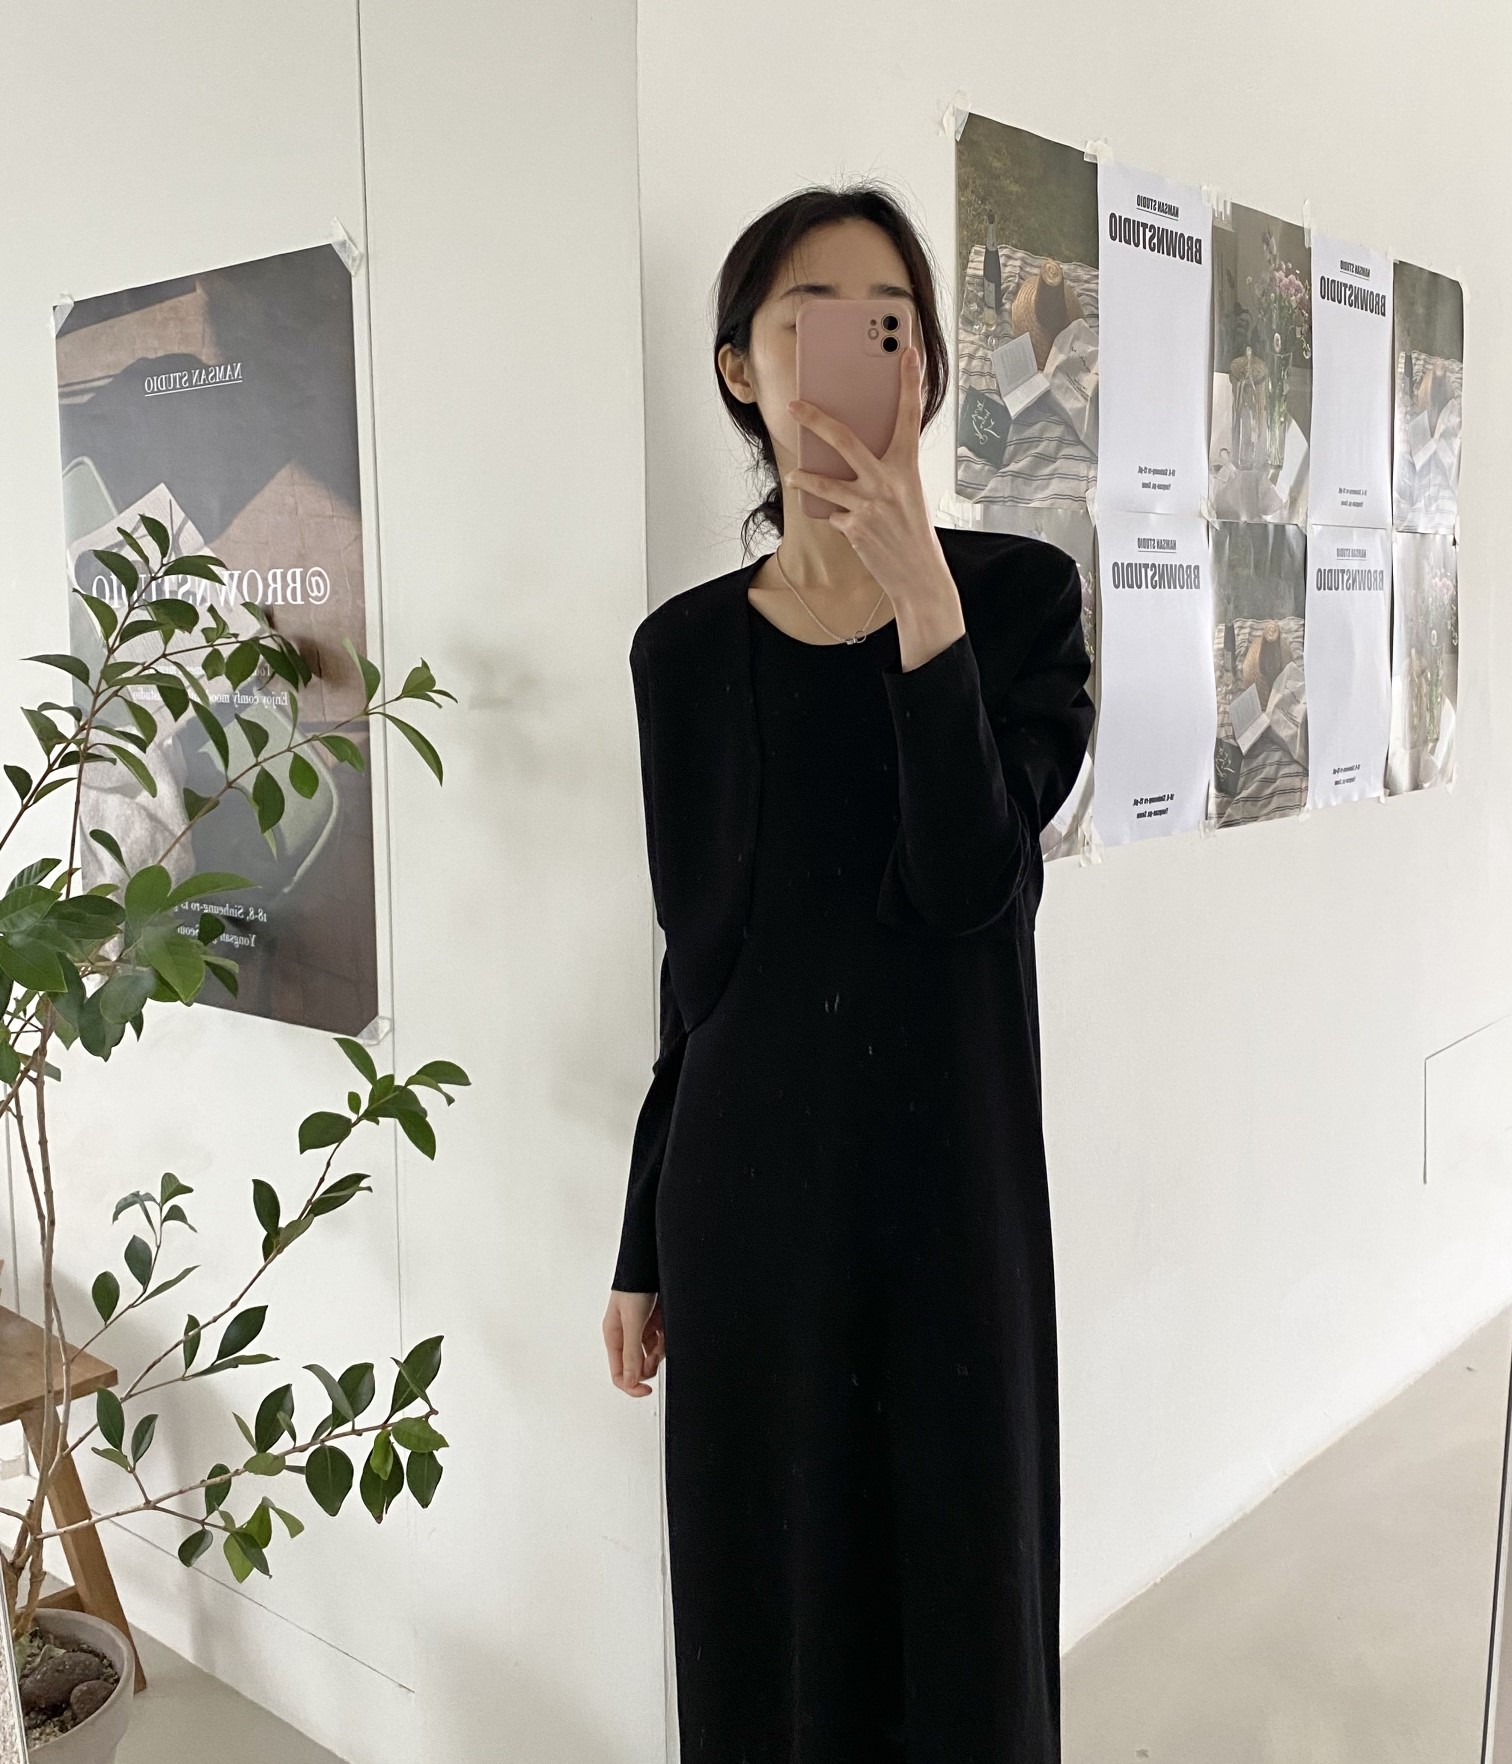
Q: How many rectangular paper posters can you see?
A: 11